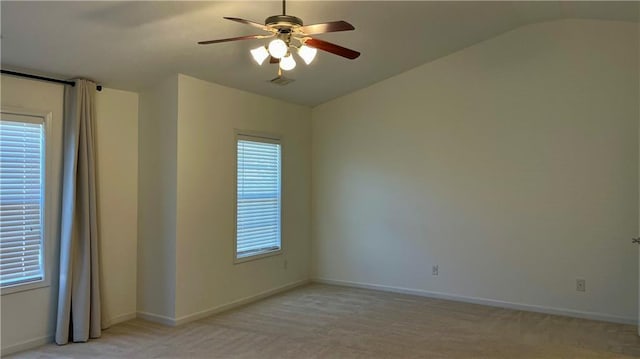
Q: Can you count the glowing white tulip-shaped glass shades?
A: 4